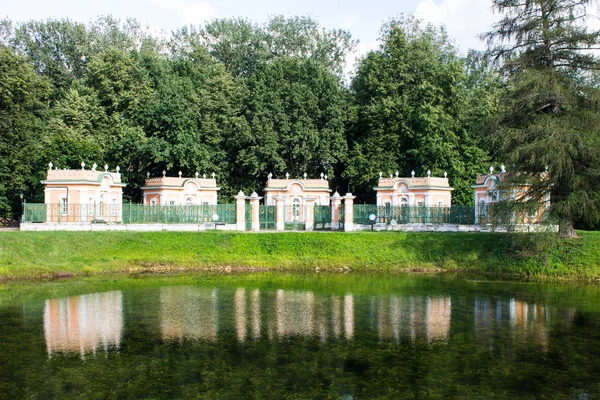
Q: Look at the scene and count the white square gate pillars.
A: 6